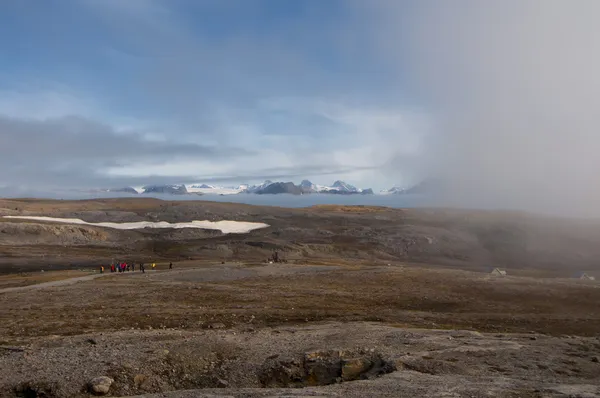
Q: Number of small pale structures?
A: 2